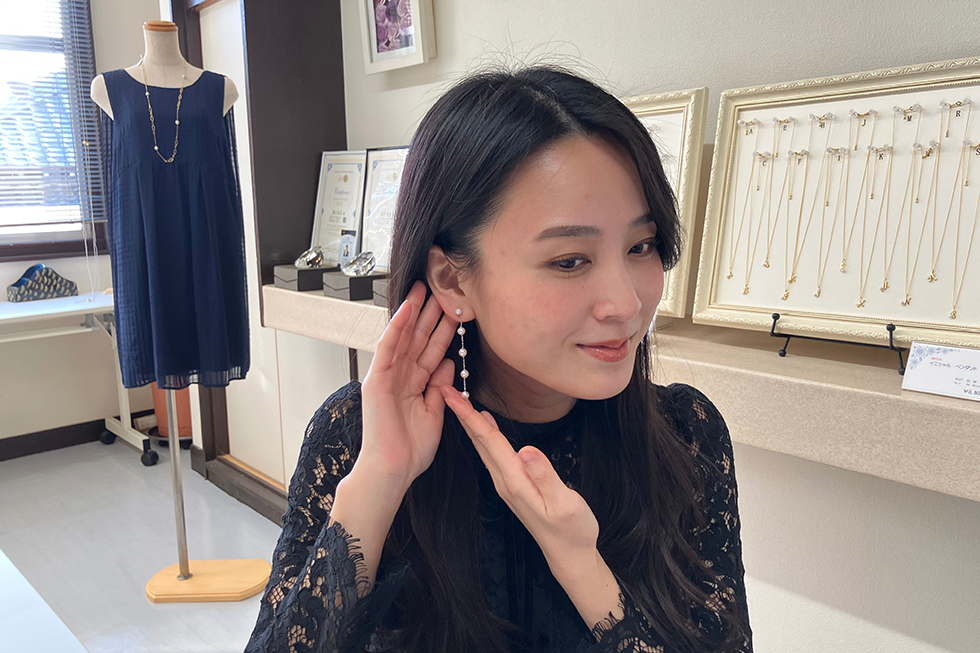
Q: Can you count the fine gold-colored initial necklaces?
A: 12